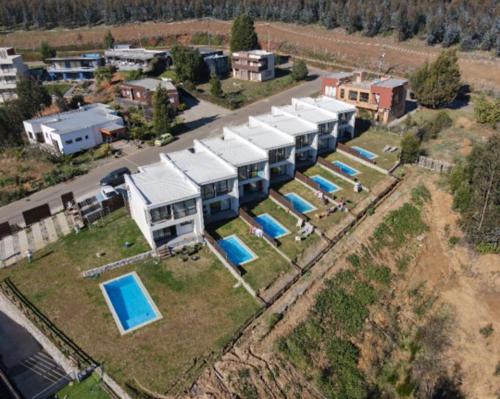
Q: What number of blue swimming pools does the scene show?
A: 7